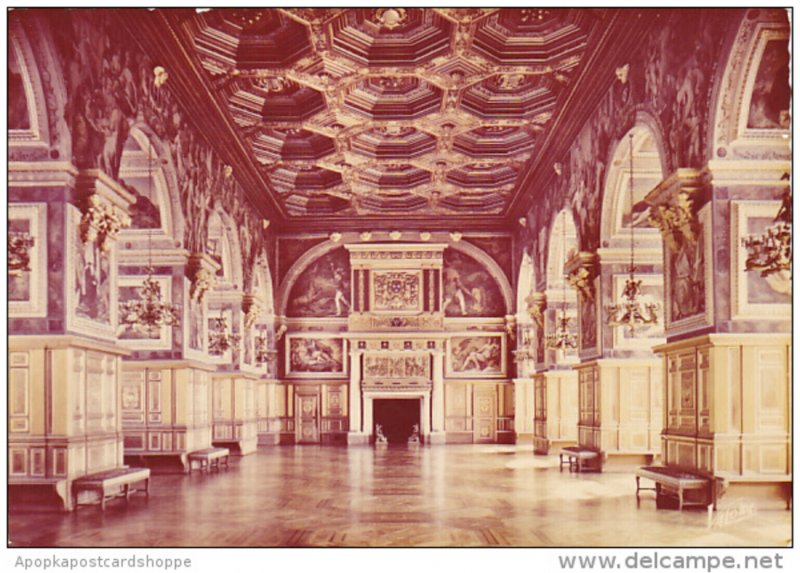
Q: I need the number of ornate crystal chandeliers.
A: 8